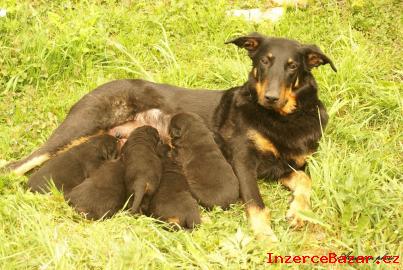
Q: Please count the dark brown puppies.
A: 5